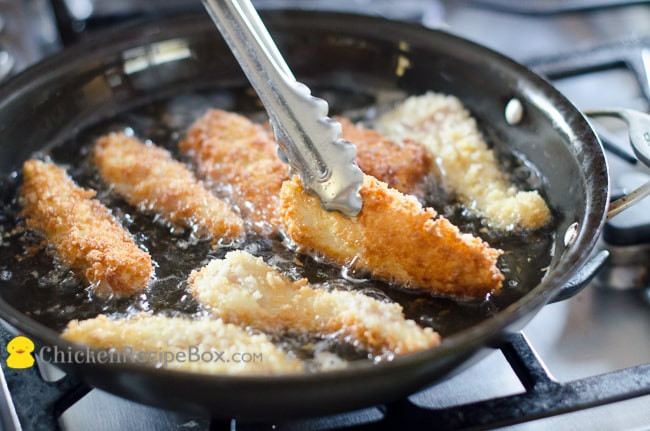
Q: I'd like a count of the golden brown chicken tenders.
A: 5